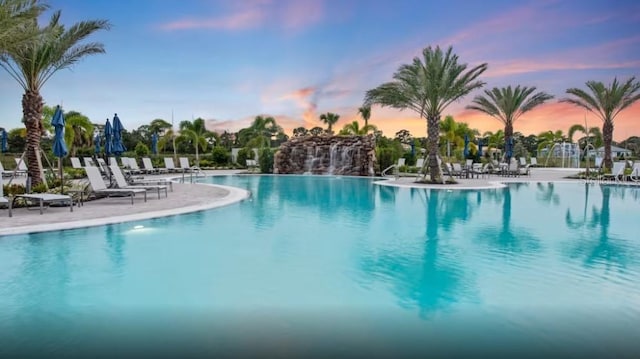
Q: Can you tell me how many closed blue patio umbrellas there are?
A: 10